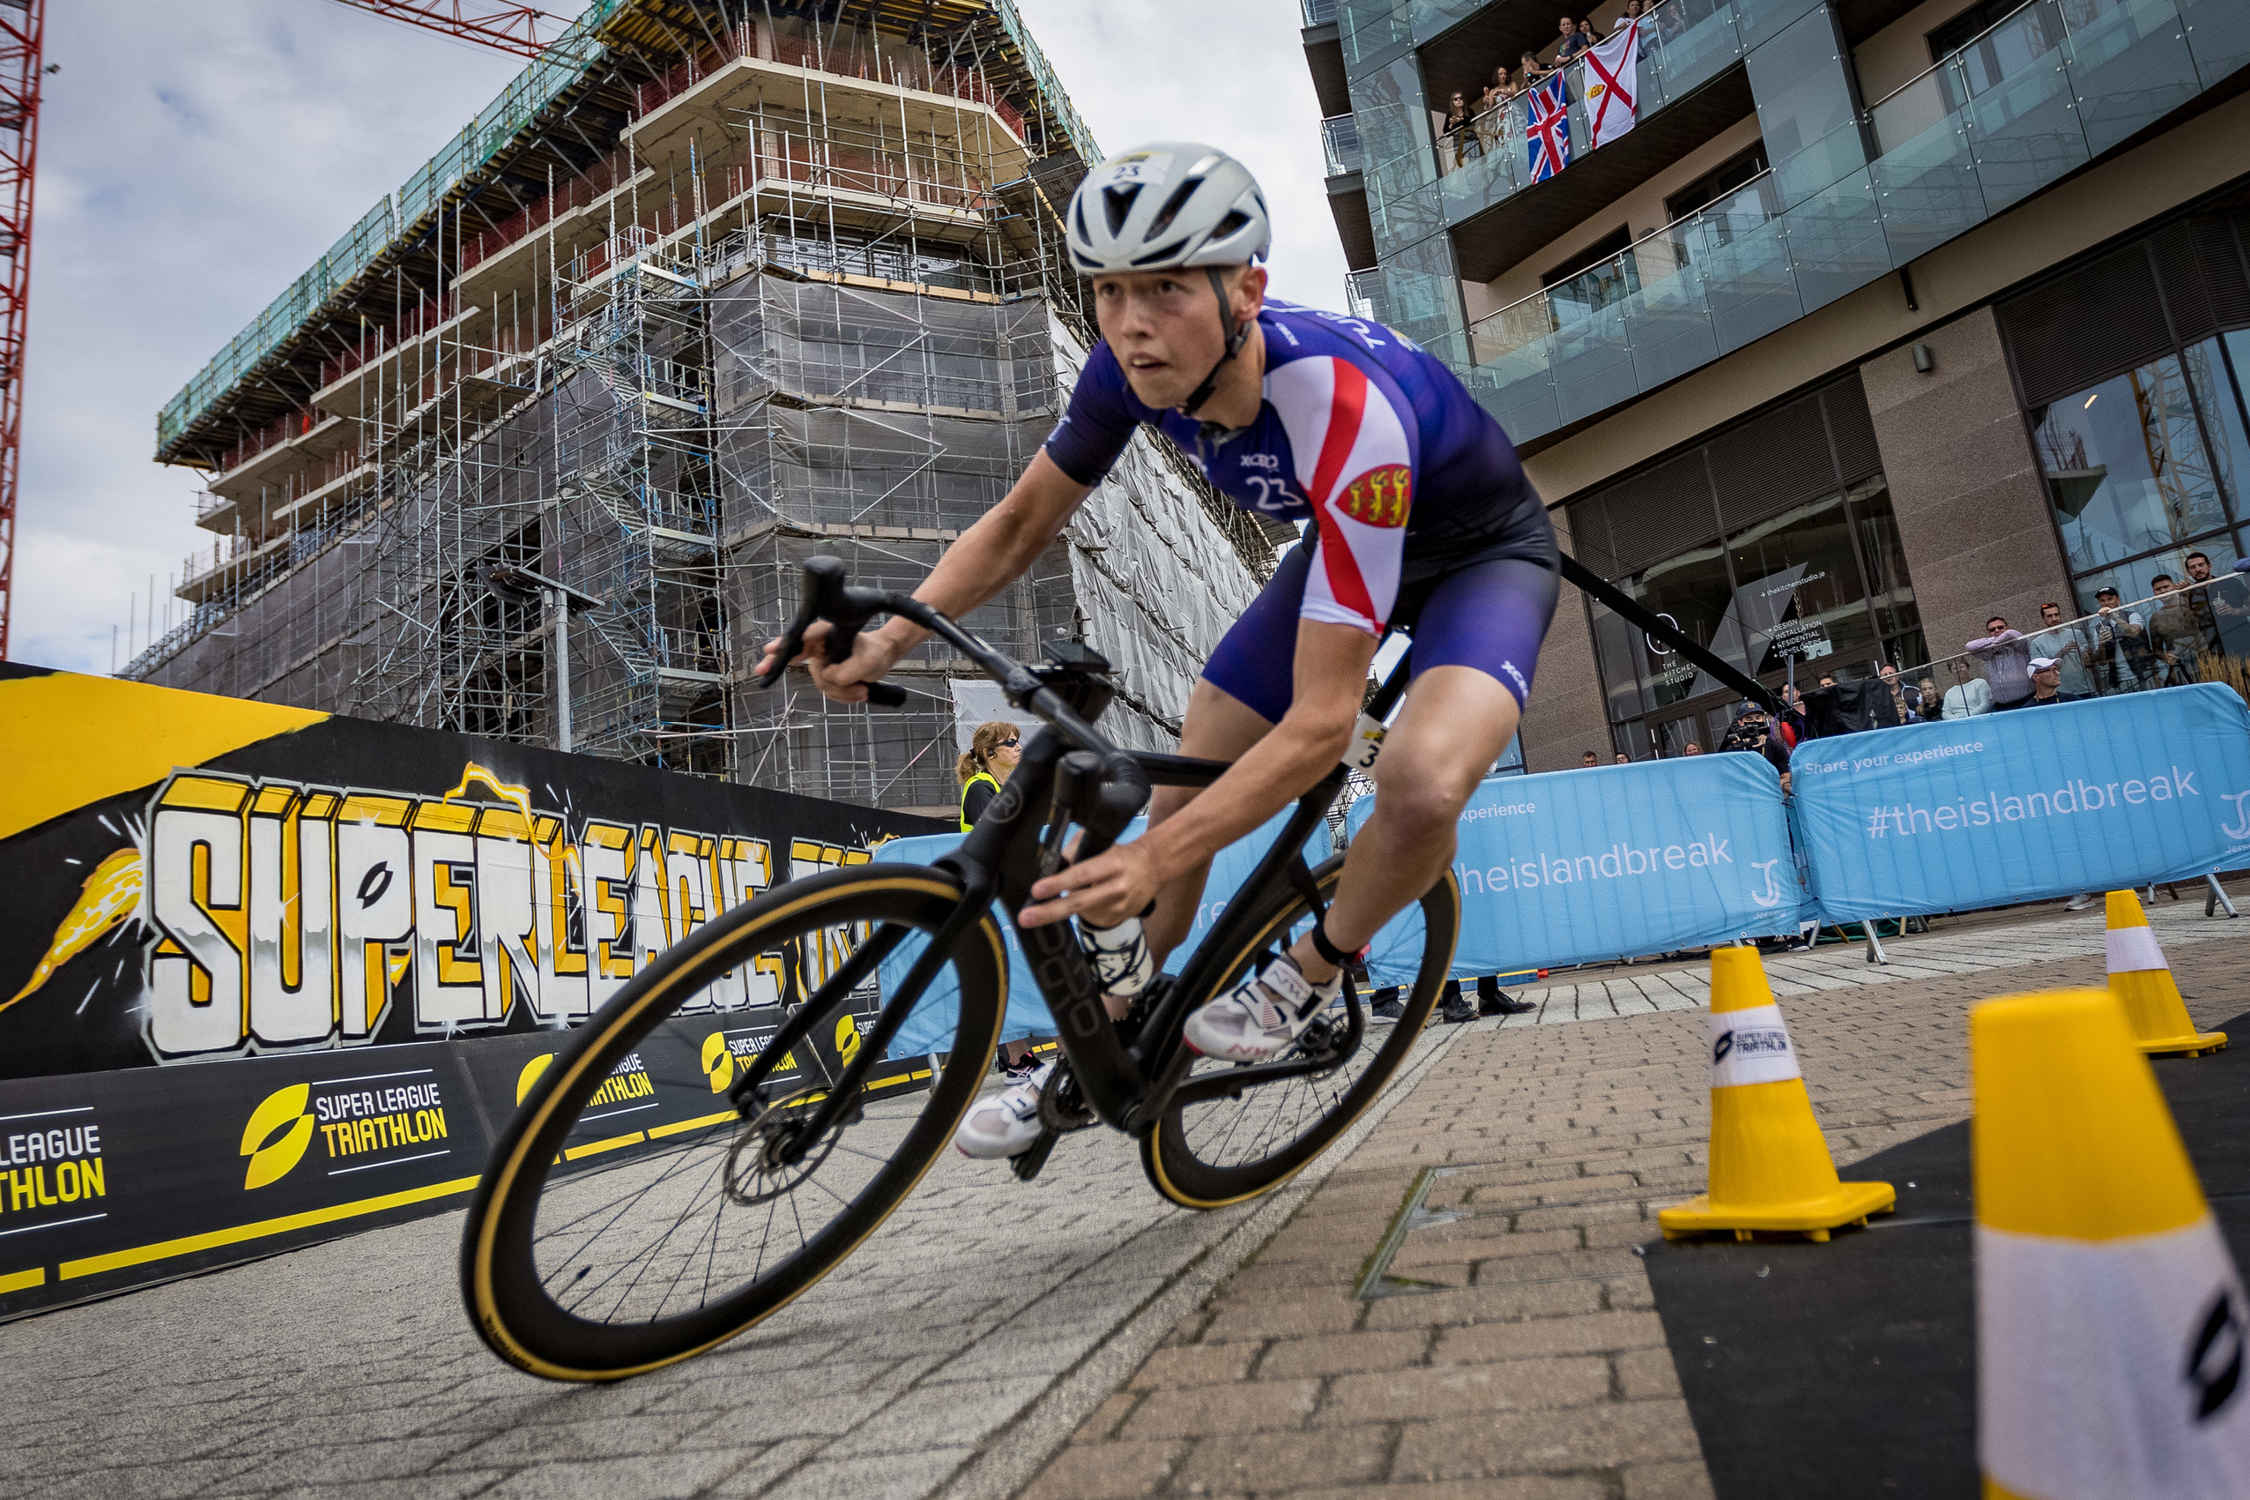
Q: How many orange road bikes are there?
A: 0